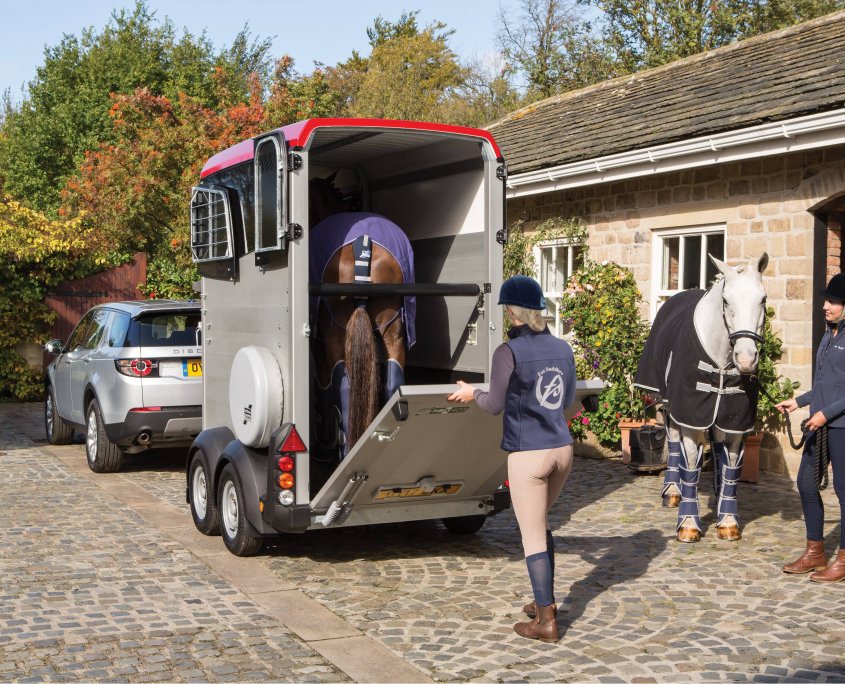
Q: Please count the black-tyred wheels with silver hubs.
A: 4